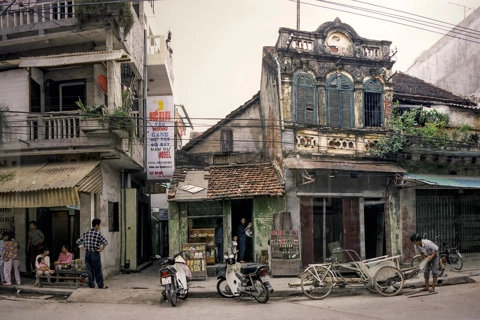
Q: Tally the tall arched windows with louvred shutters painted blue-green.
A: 3